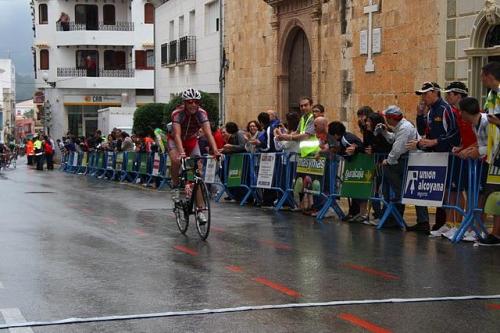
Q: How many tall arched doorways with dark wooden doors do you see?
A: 1